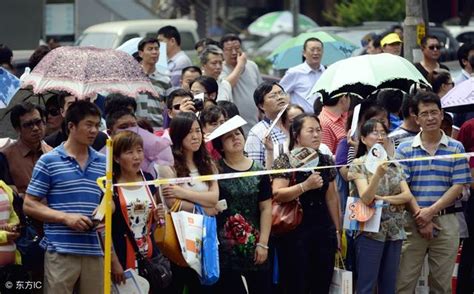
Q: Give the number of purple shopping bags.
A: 0